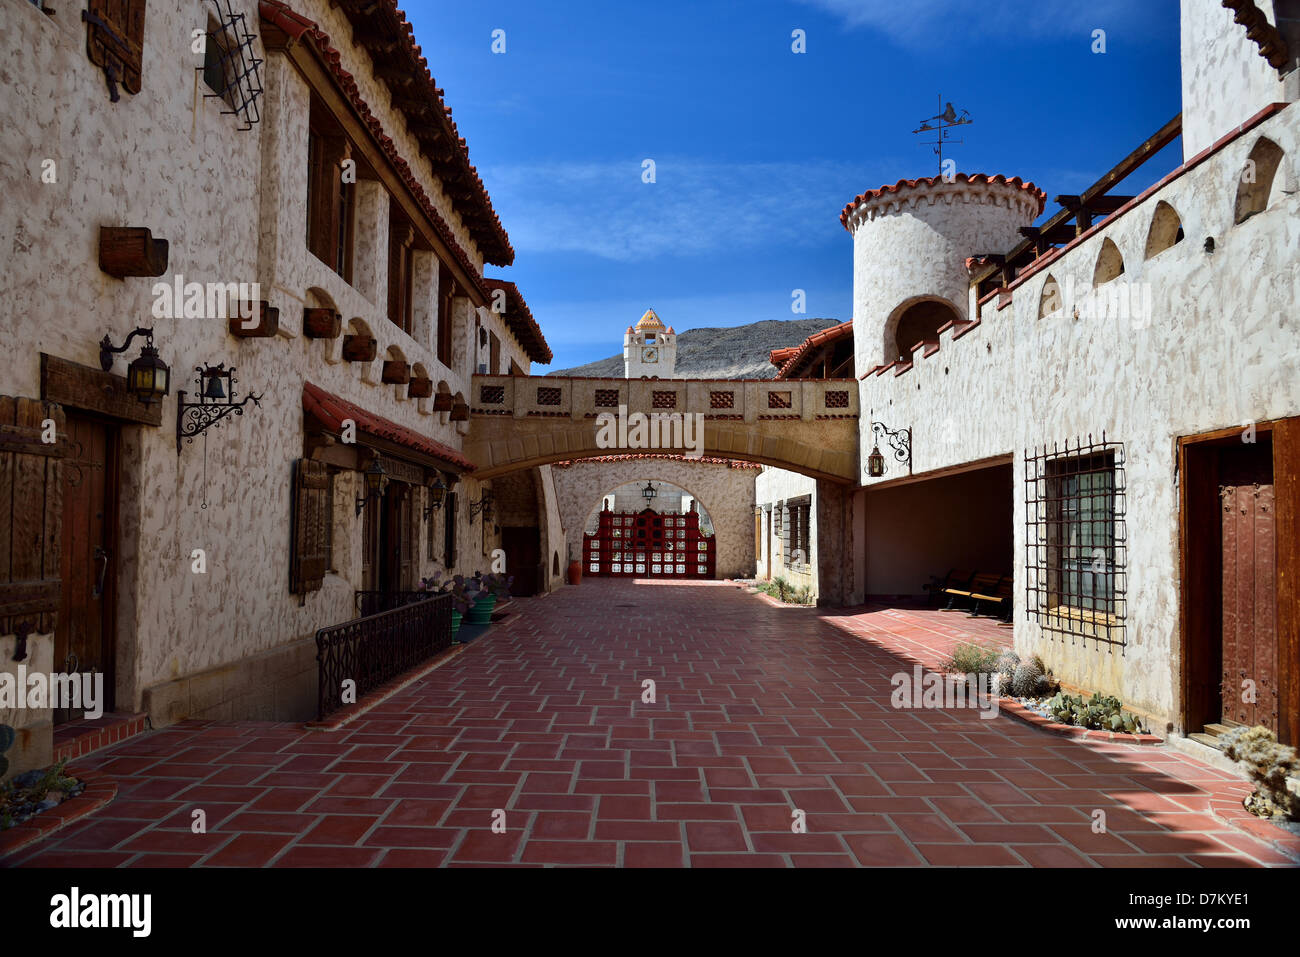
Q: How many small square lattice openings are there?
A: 7